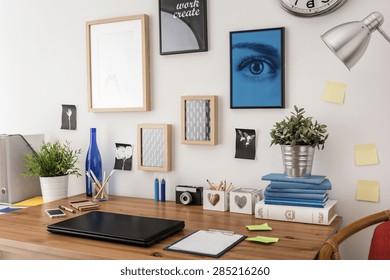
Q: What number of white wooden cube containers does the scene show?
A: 2